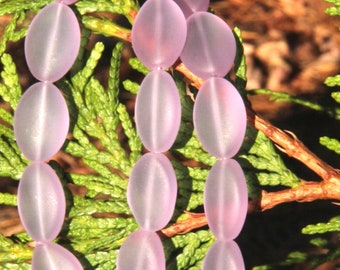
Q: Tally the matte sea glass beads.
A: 14